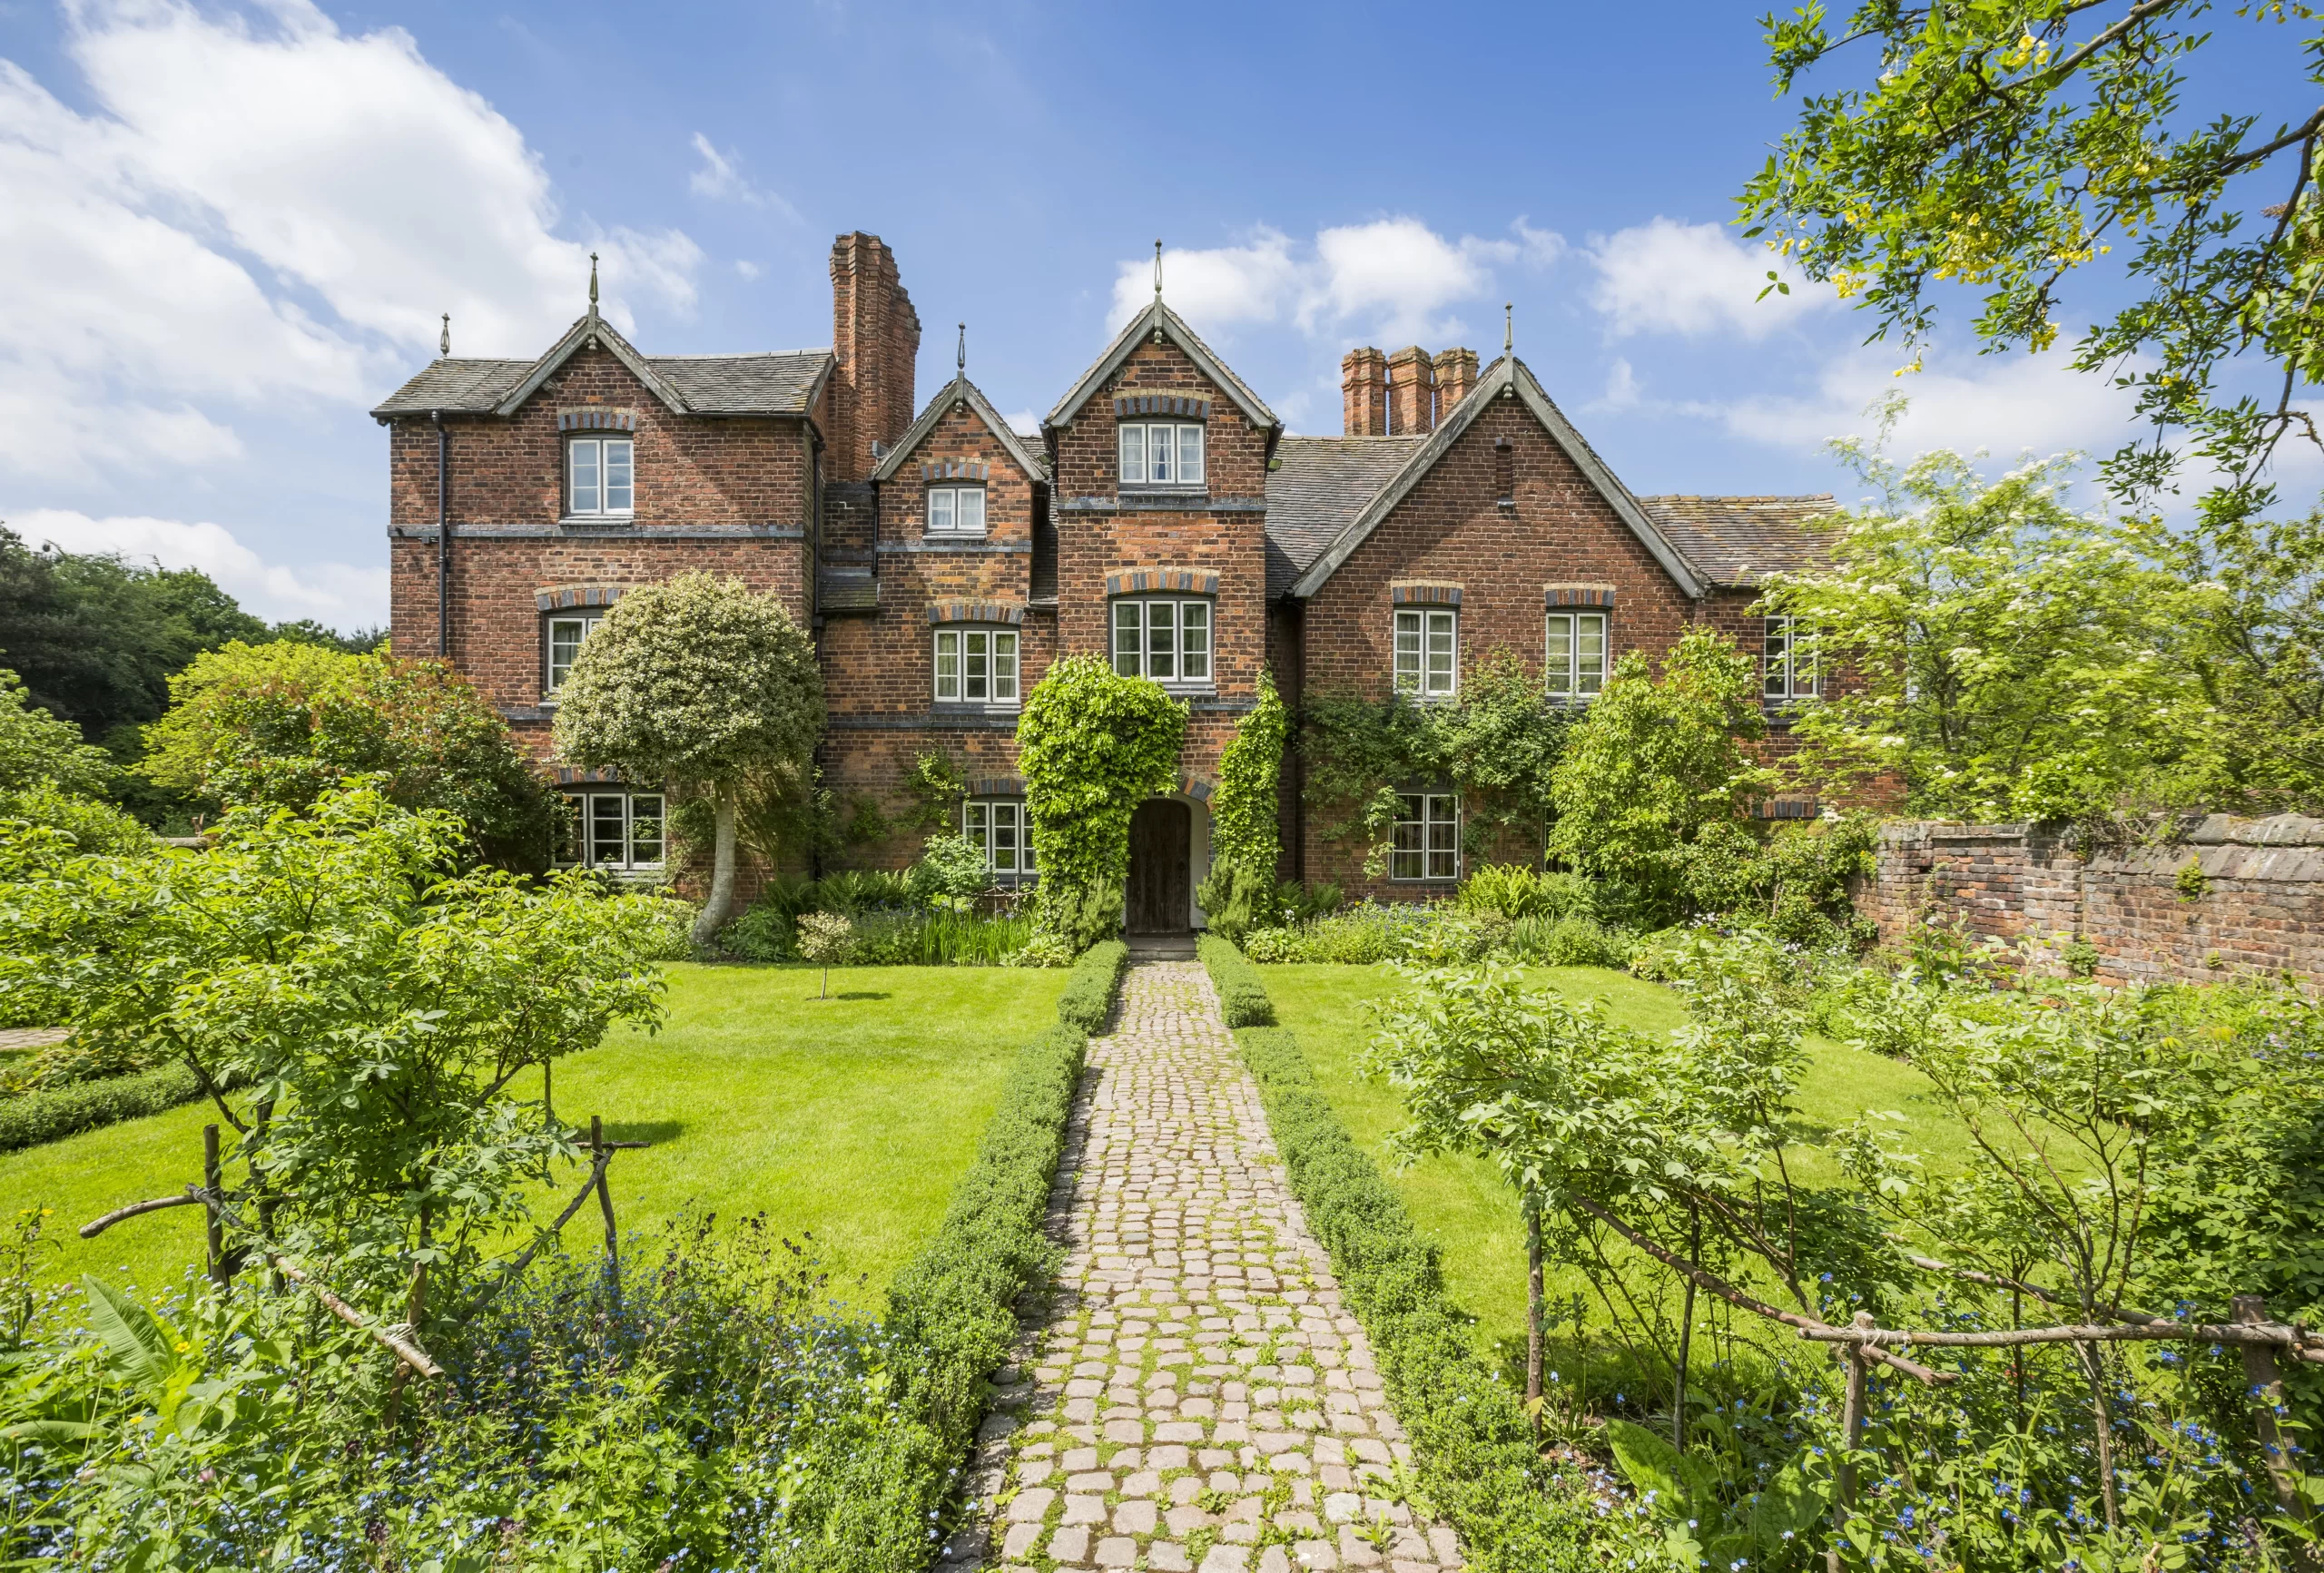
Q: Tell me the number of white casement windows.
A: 12